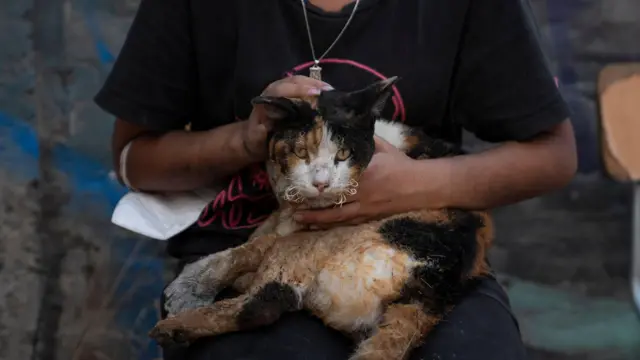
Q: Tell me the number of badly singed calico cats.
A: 1